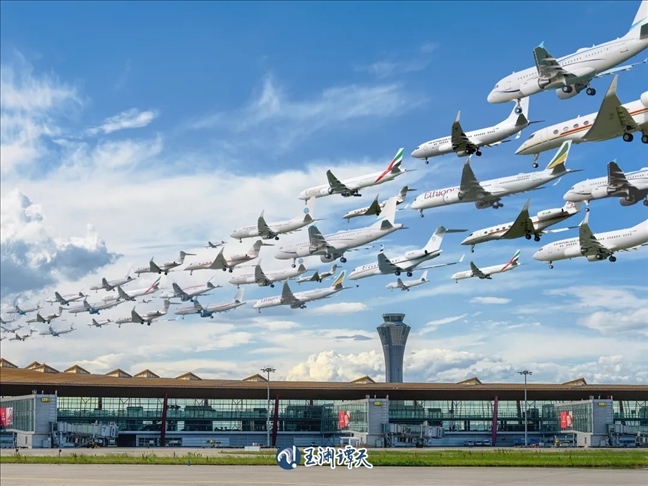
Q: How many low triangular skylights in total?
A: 11